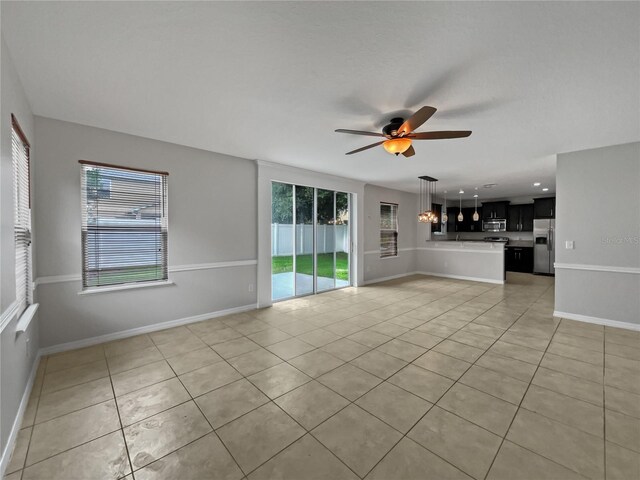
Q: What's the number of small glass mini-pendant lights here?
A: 3